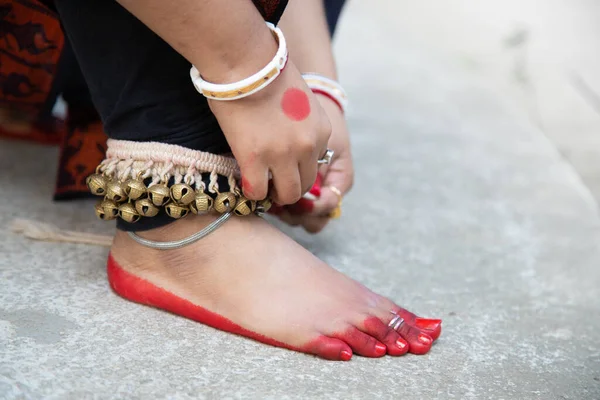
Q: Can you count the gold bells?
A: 14